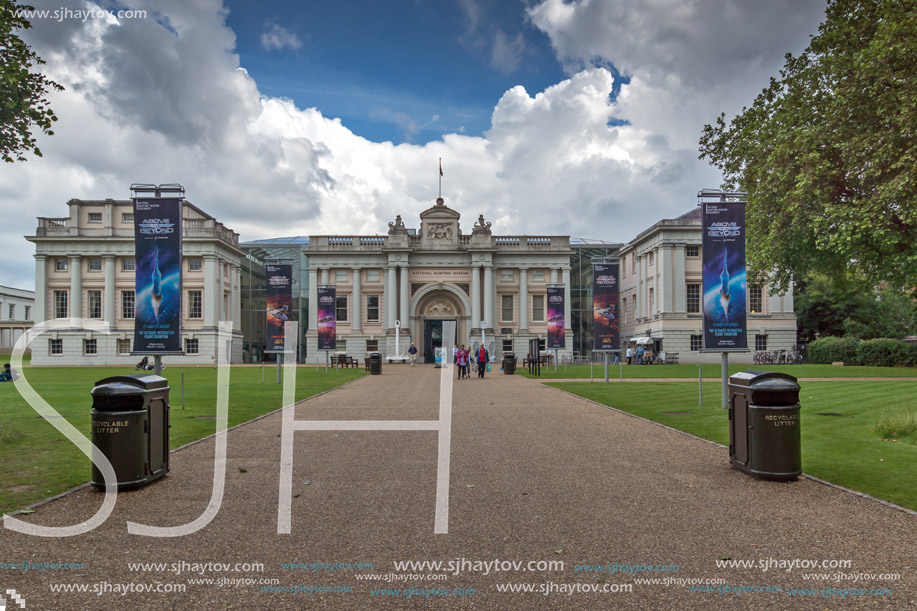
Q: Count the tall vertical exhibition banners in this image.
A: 6